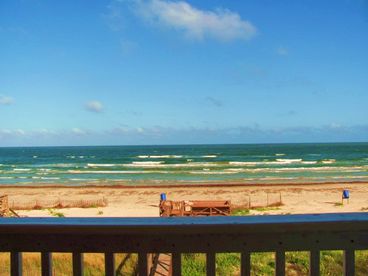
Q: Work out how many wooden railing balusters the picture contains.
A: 11